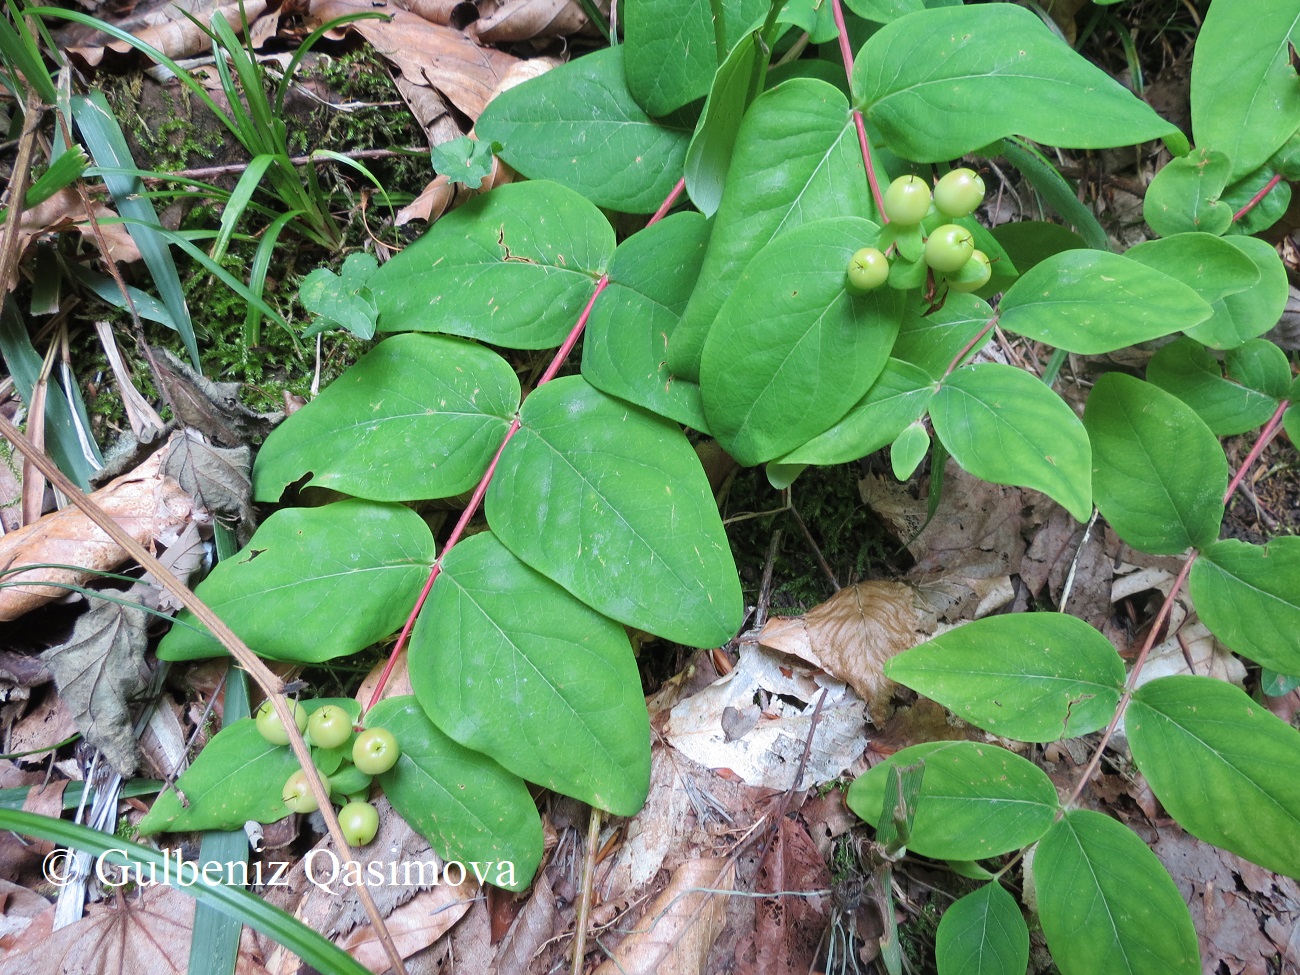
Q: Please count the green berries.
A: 10